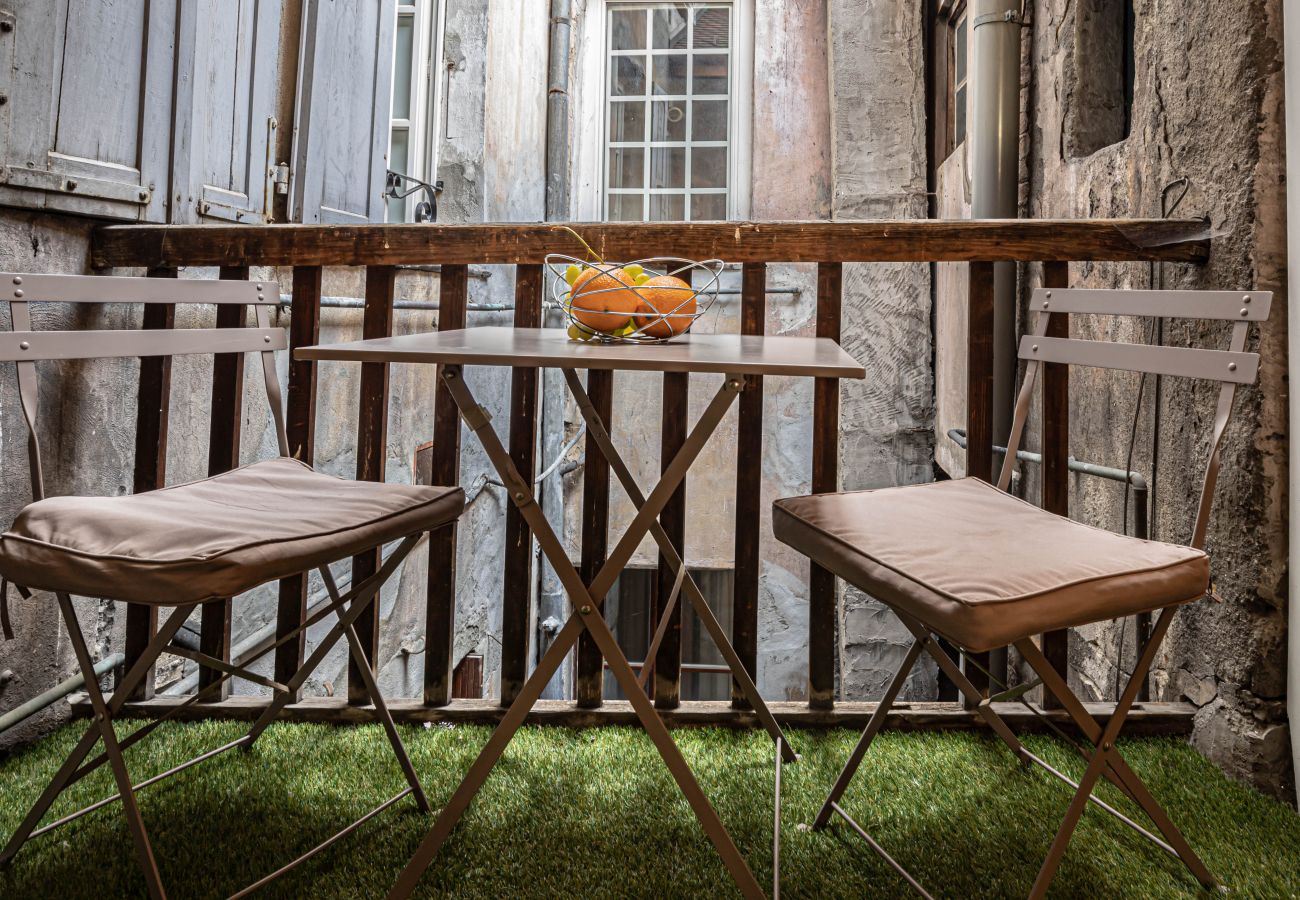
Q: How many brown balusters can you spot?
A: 12